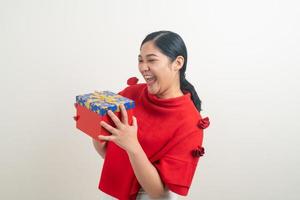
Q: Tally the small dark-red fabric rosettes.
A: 3